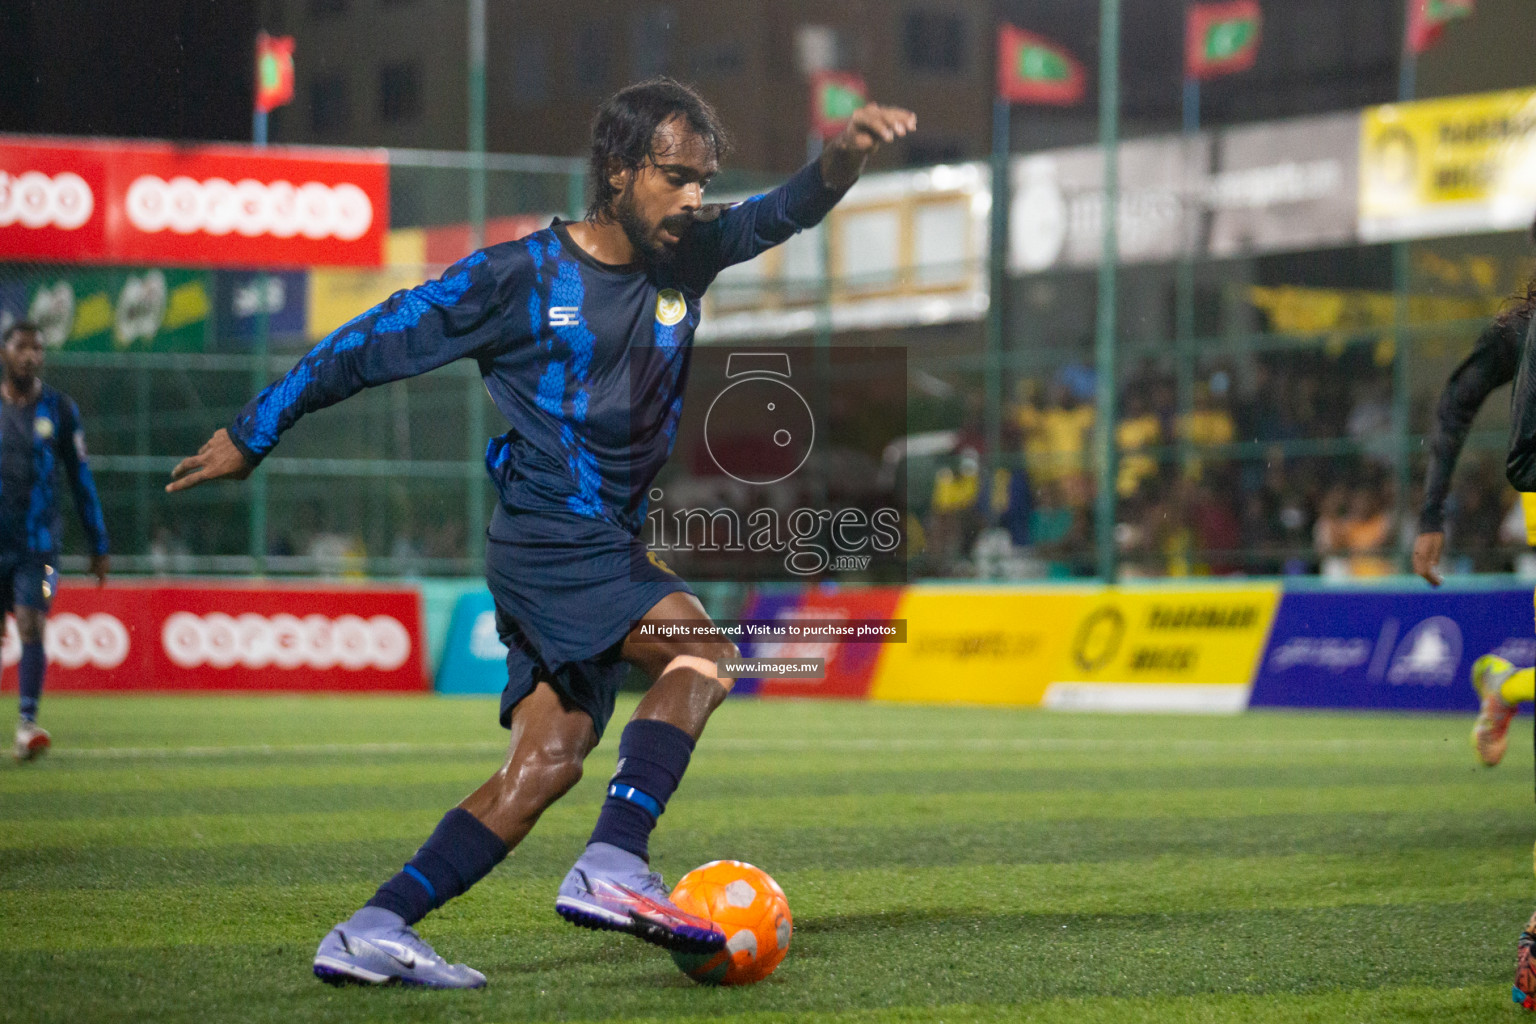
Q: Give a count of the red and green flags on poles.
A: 5